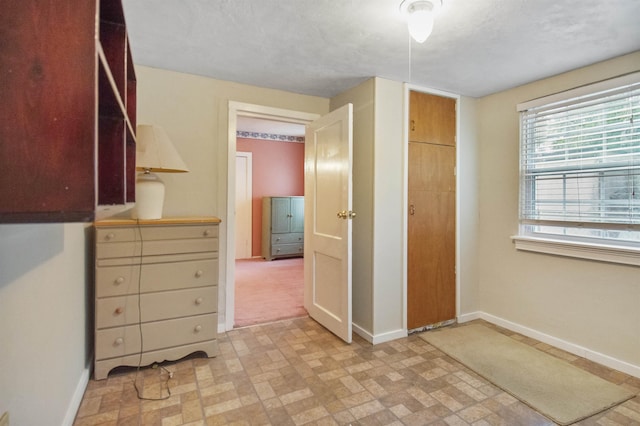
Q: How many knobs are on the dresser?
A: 8